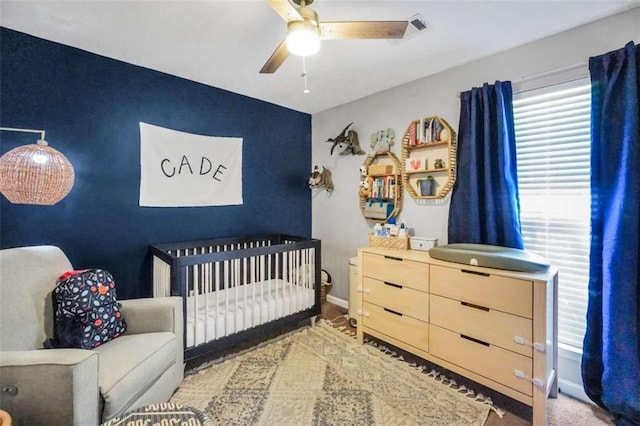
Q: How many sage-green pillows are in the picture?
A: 0